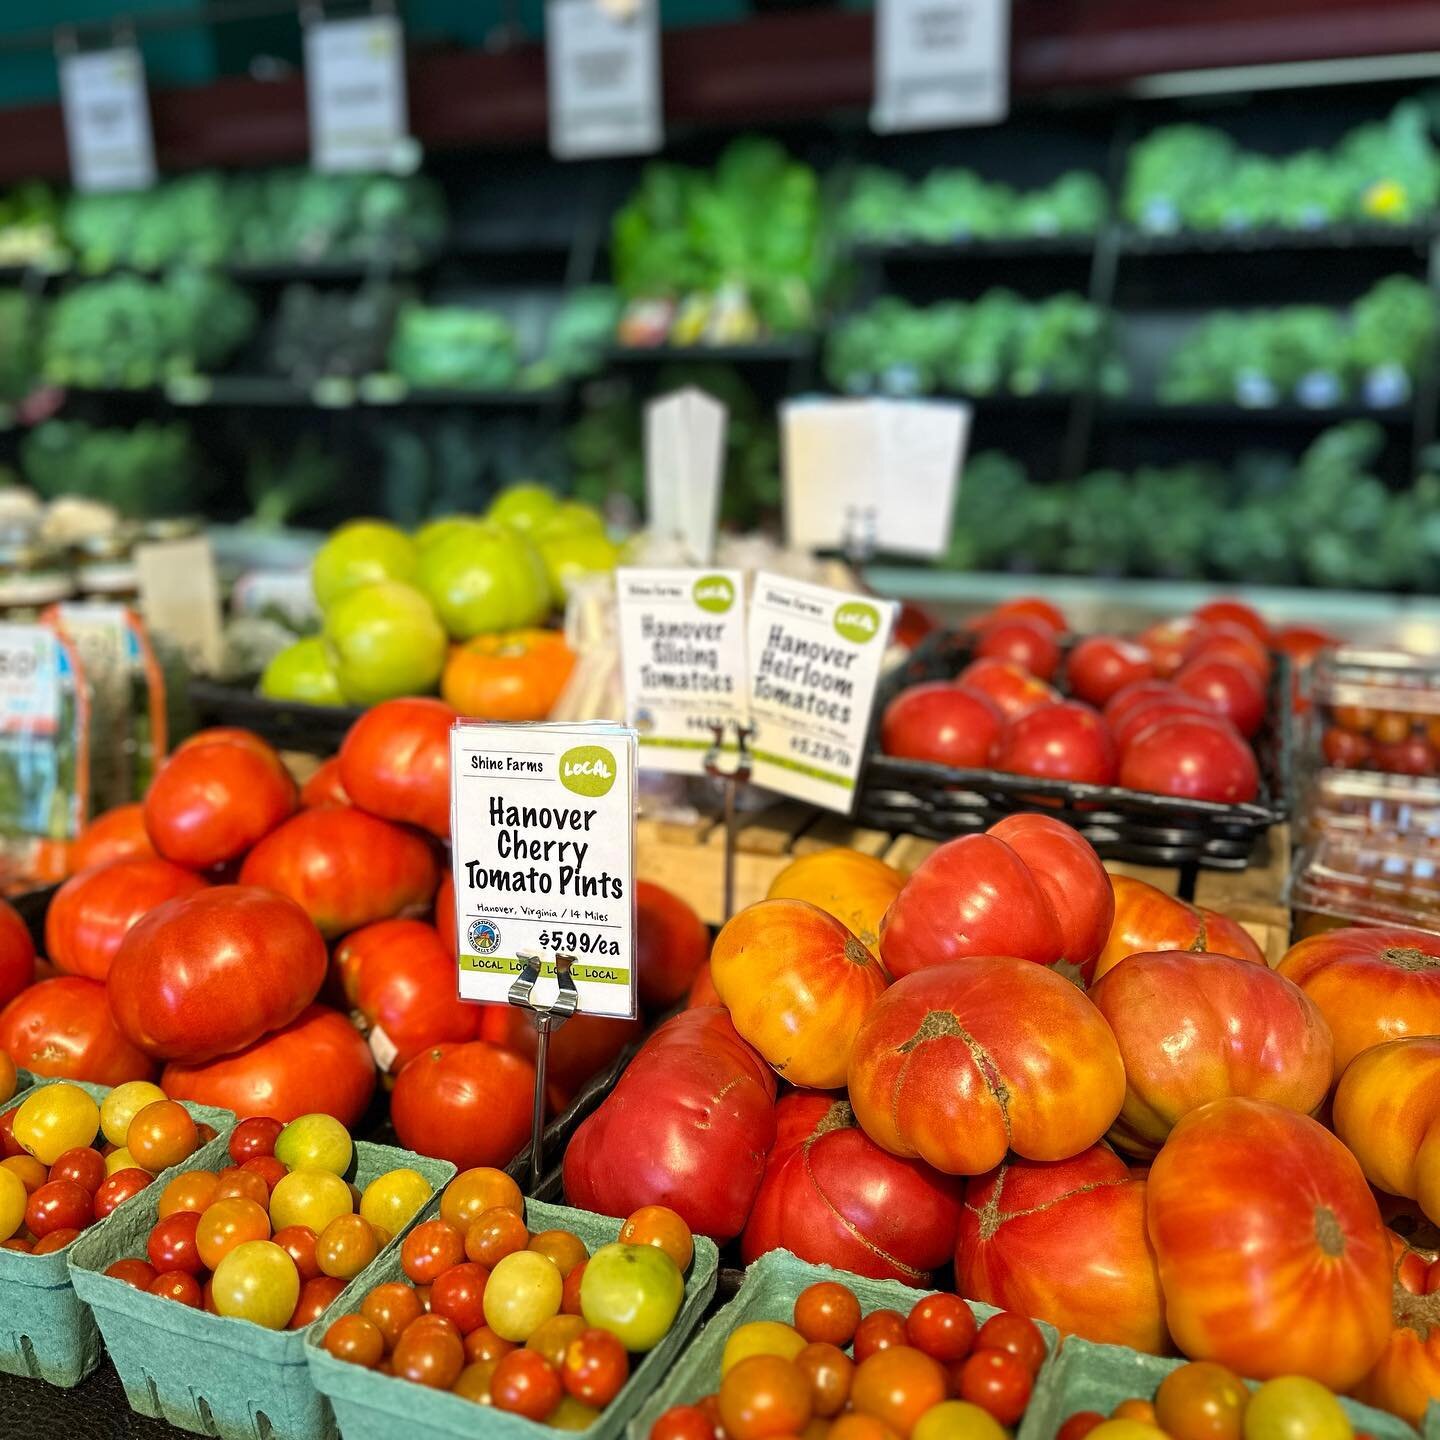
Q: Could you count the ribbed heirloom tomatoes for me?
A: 13